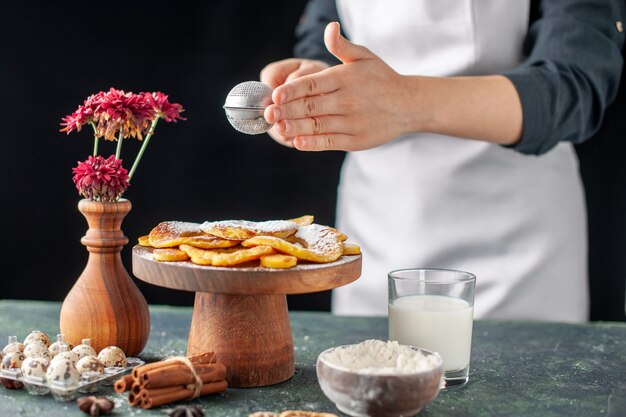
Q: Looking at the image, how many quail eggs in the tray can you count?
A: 11